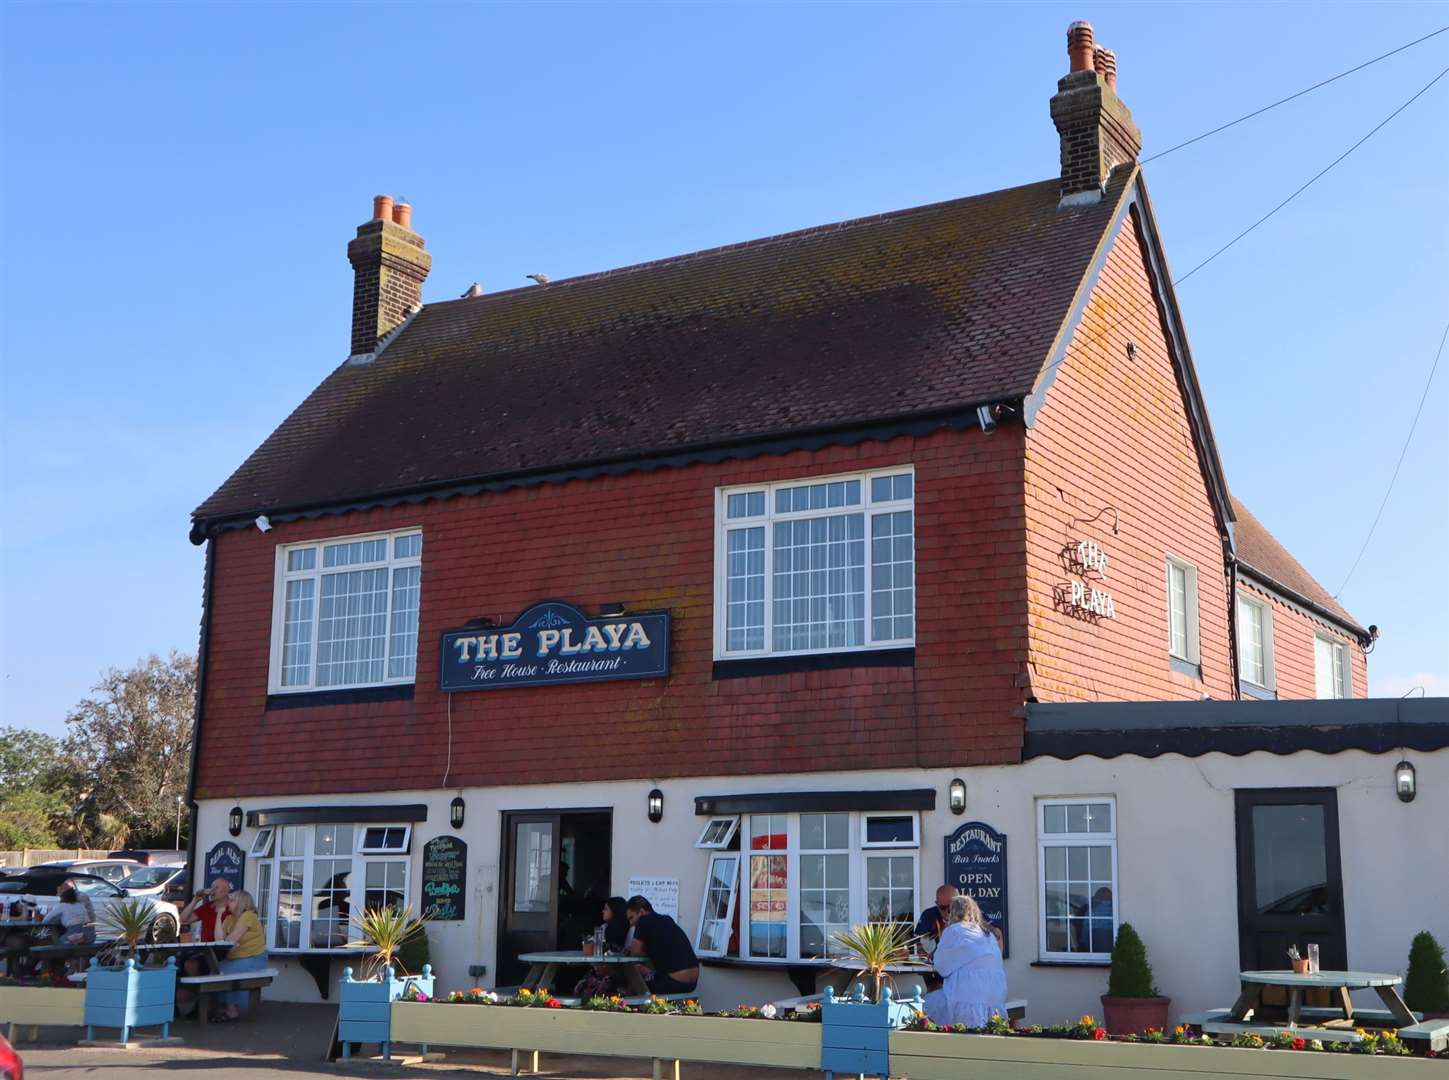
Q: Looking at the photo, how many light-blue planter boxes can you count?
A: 3